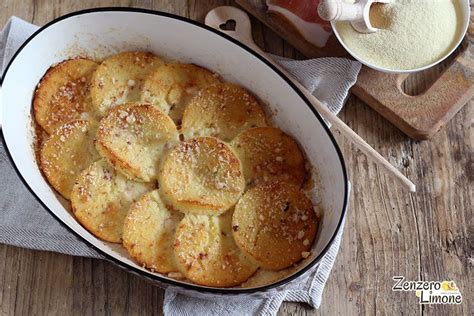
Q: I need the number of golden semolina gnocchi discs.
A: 12